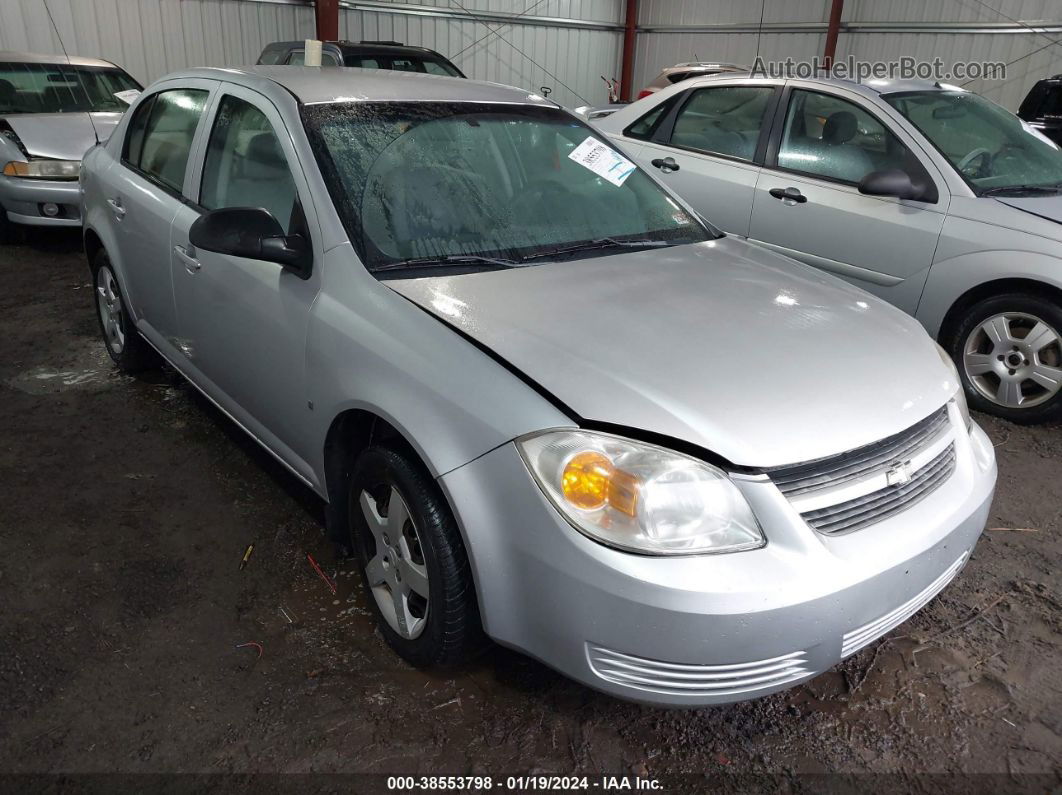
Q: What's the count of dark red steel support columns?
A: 3